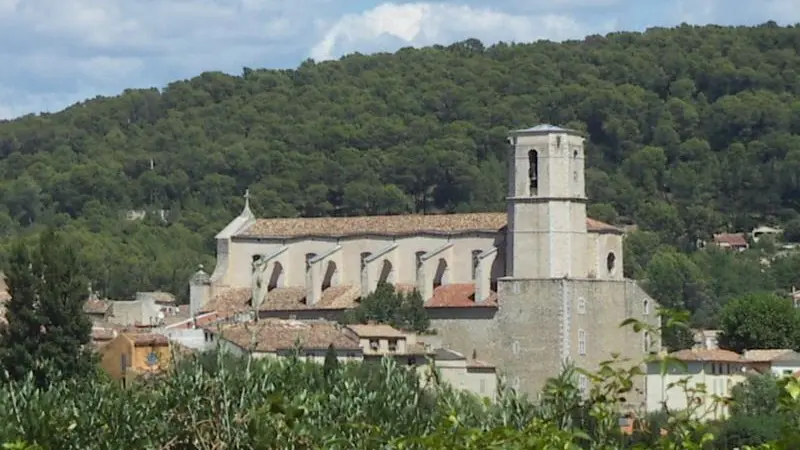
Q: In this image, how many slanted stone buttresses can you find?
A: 5